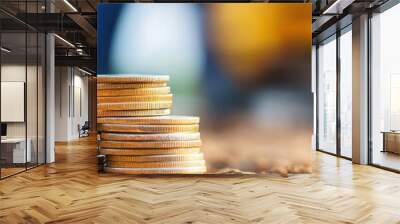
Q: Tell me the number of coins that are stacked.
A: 14